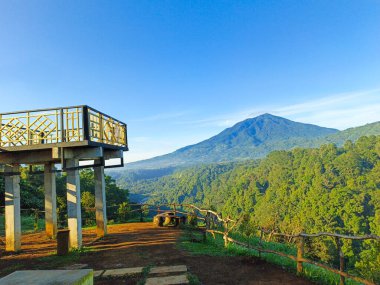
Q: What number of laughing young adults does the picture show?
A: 0